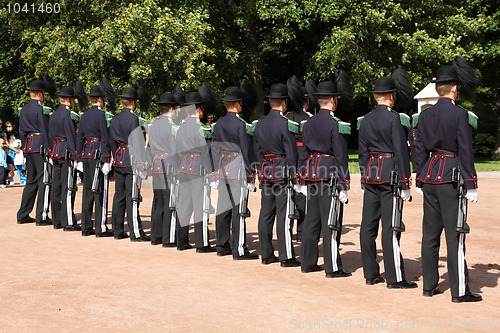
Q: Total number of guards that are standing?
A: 11